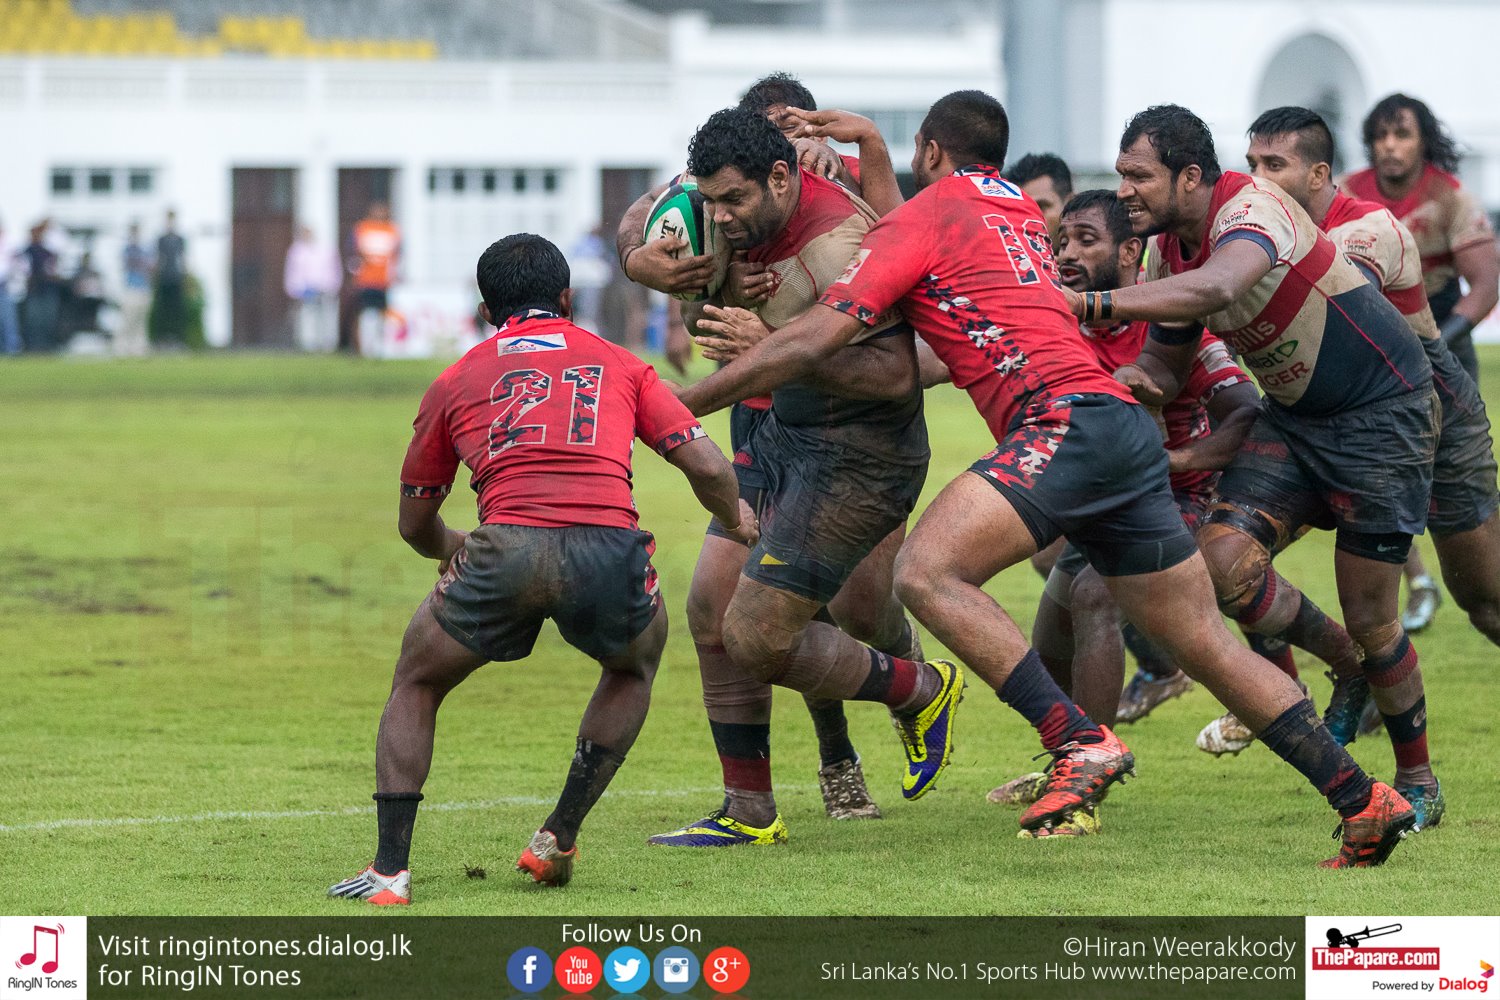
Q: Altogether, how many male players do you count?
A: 9